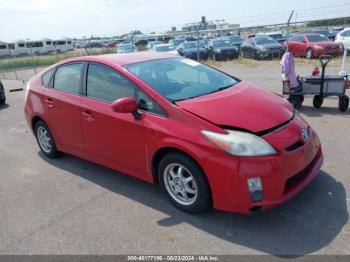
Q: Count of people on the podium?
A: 0